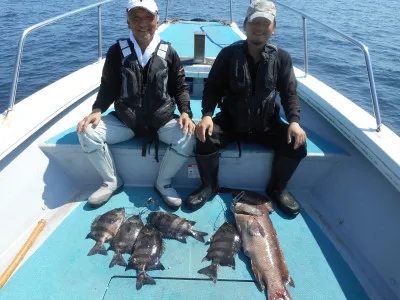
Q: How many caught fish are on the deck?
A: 6